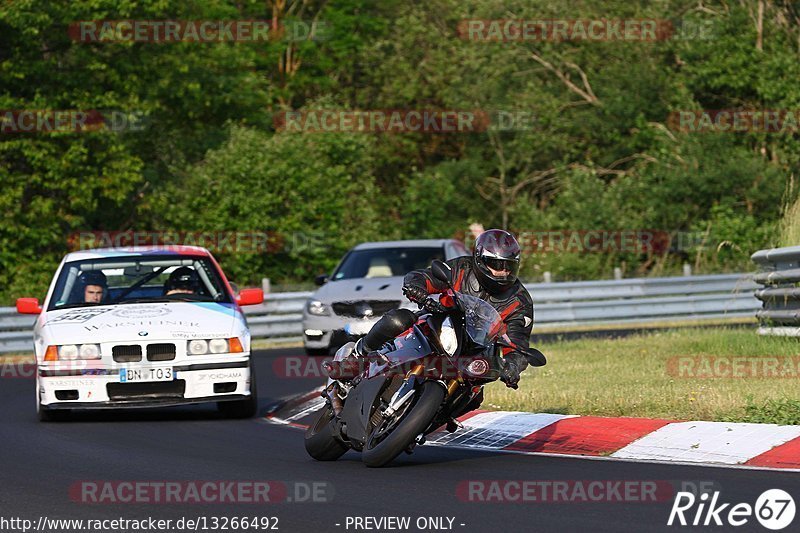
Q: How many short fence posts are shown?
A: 4